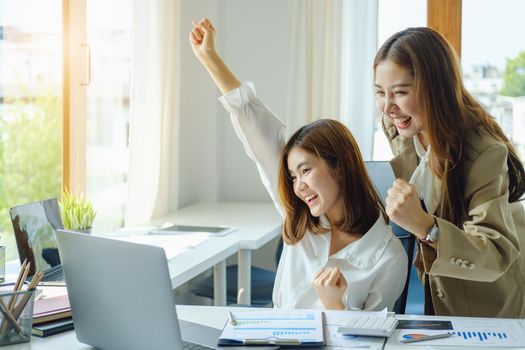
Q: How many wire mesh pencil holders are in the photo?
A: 1